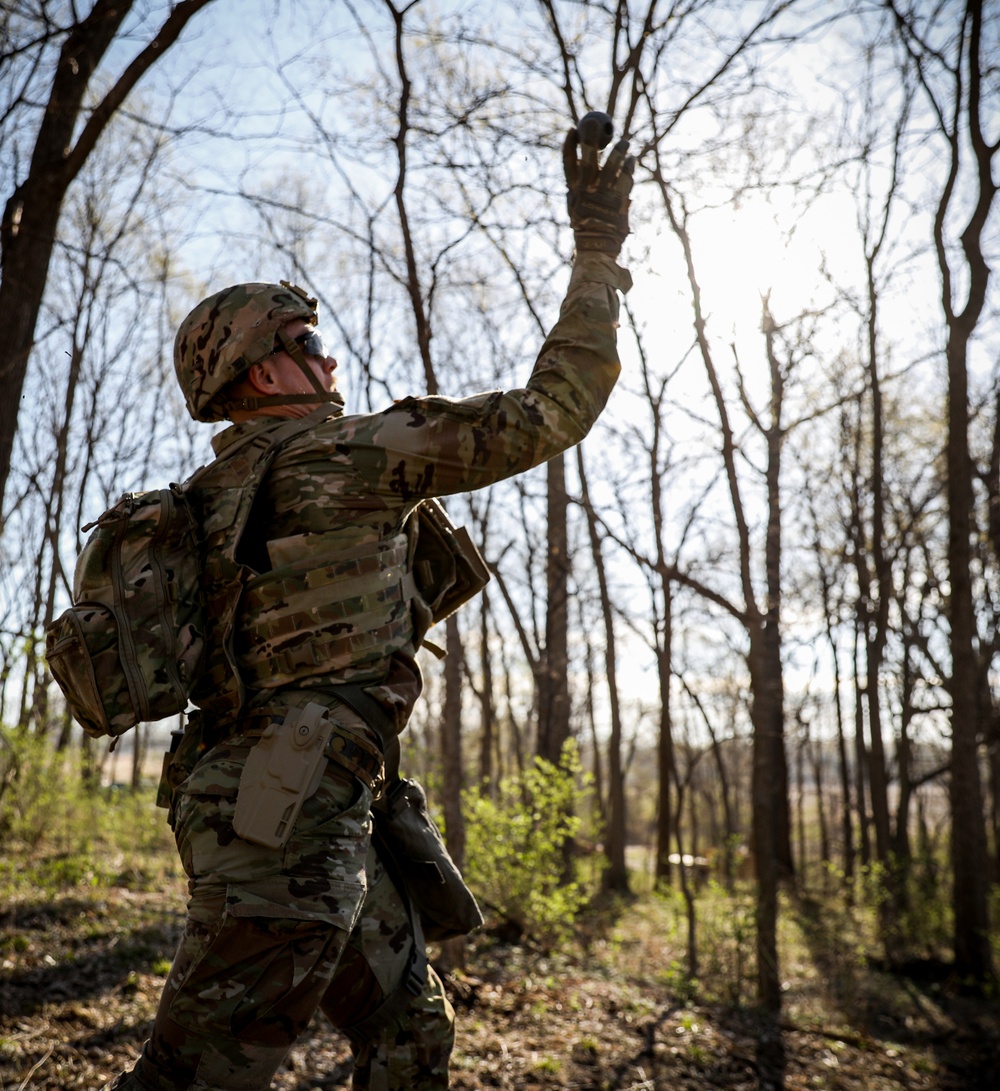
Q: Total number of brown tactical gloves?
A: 1